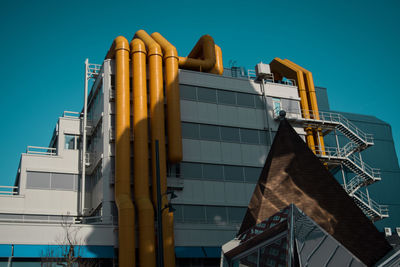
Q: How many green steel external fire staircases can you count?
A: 0